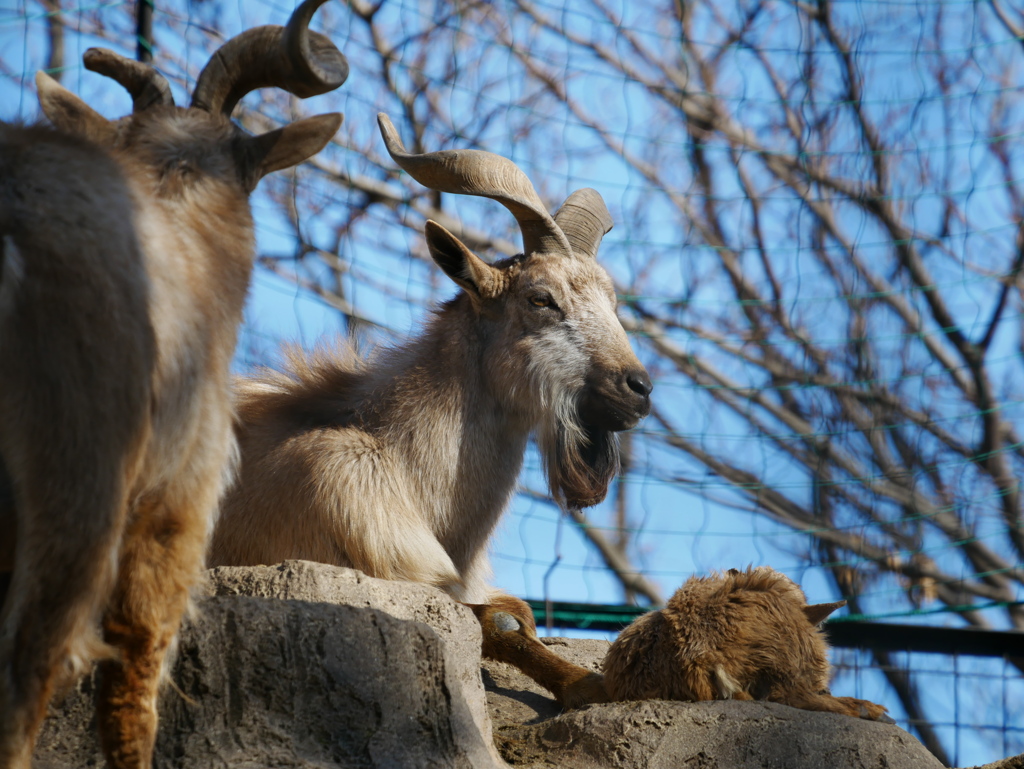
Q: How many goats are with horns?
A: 2